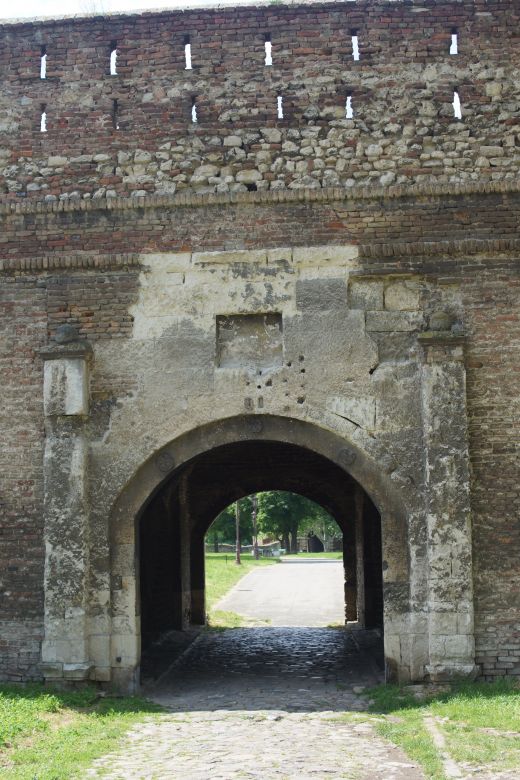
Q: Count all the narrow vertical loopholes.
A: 12